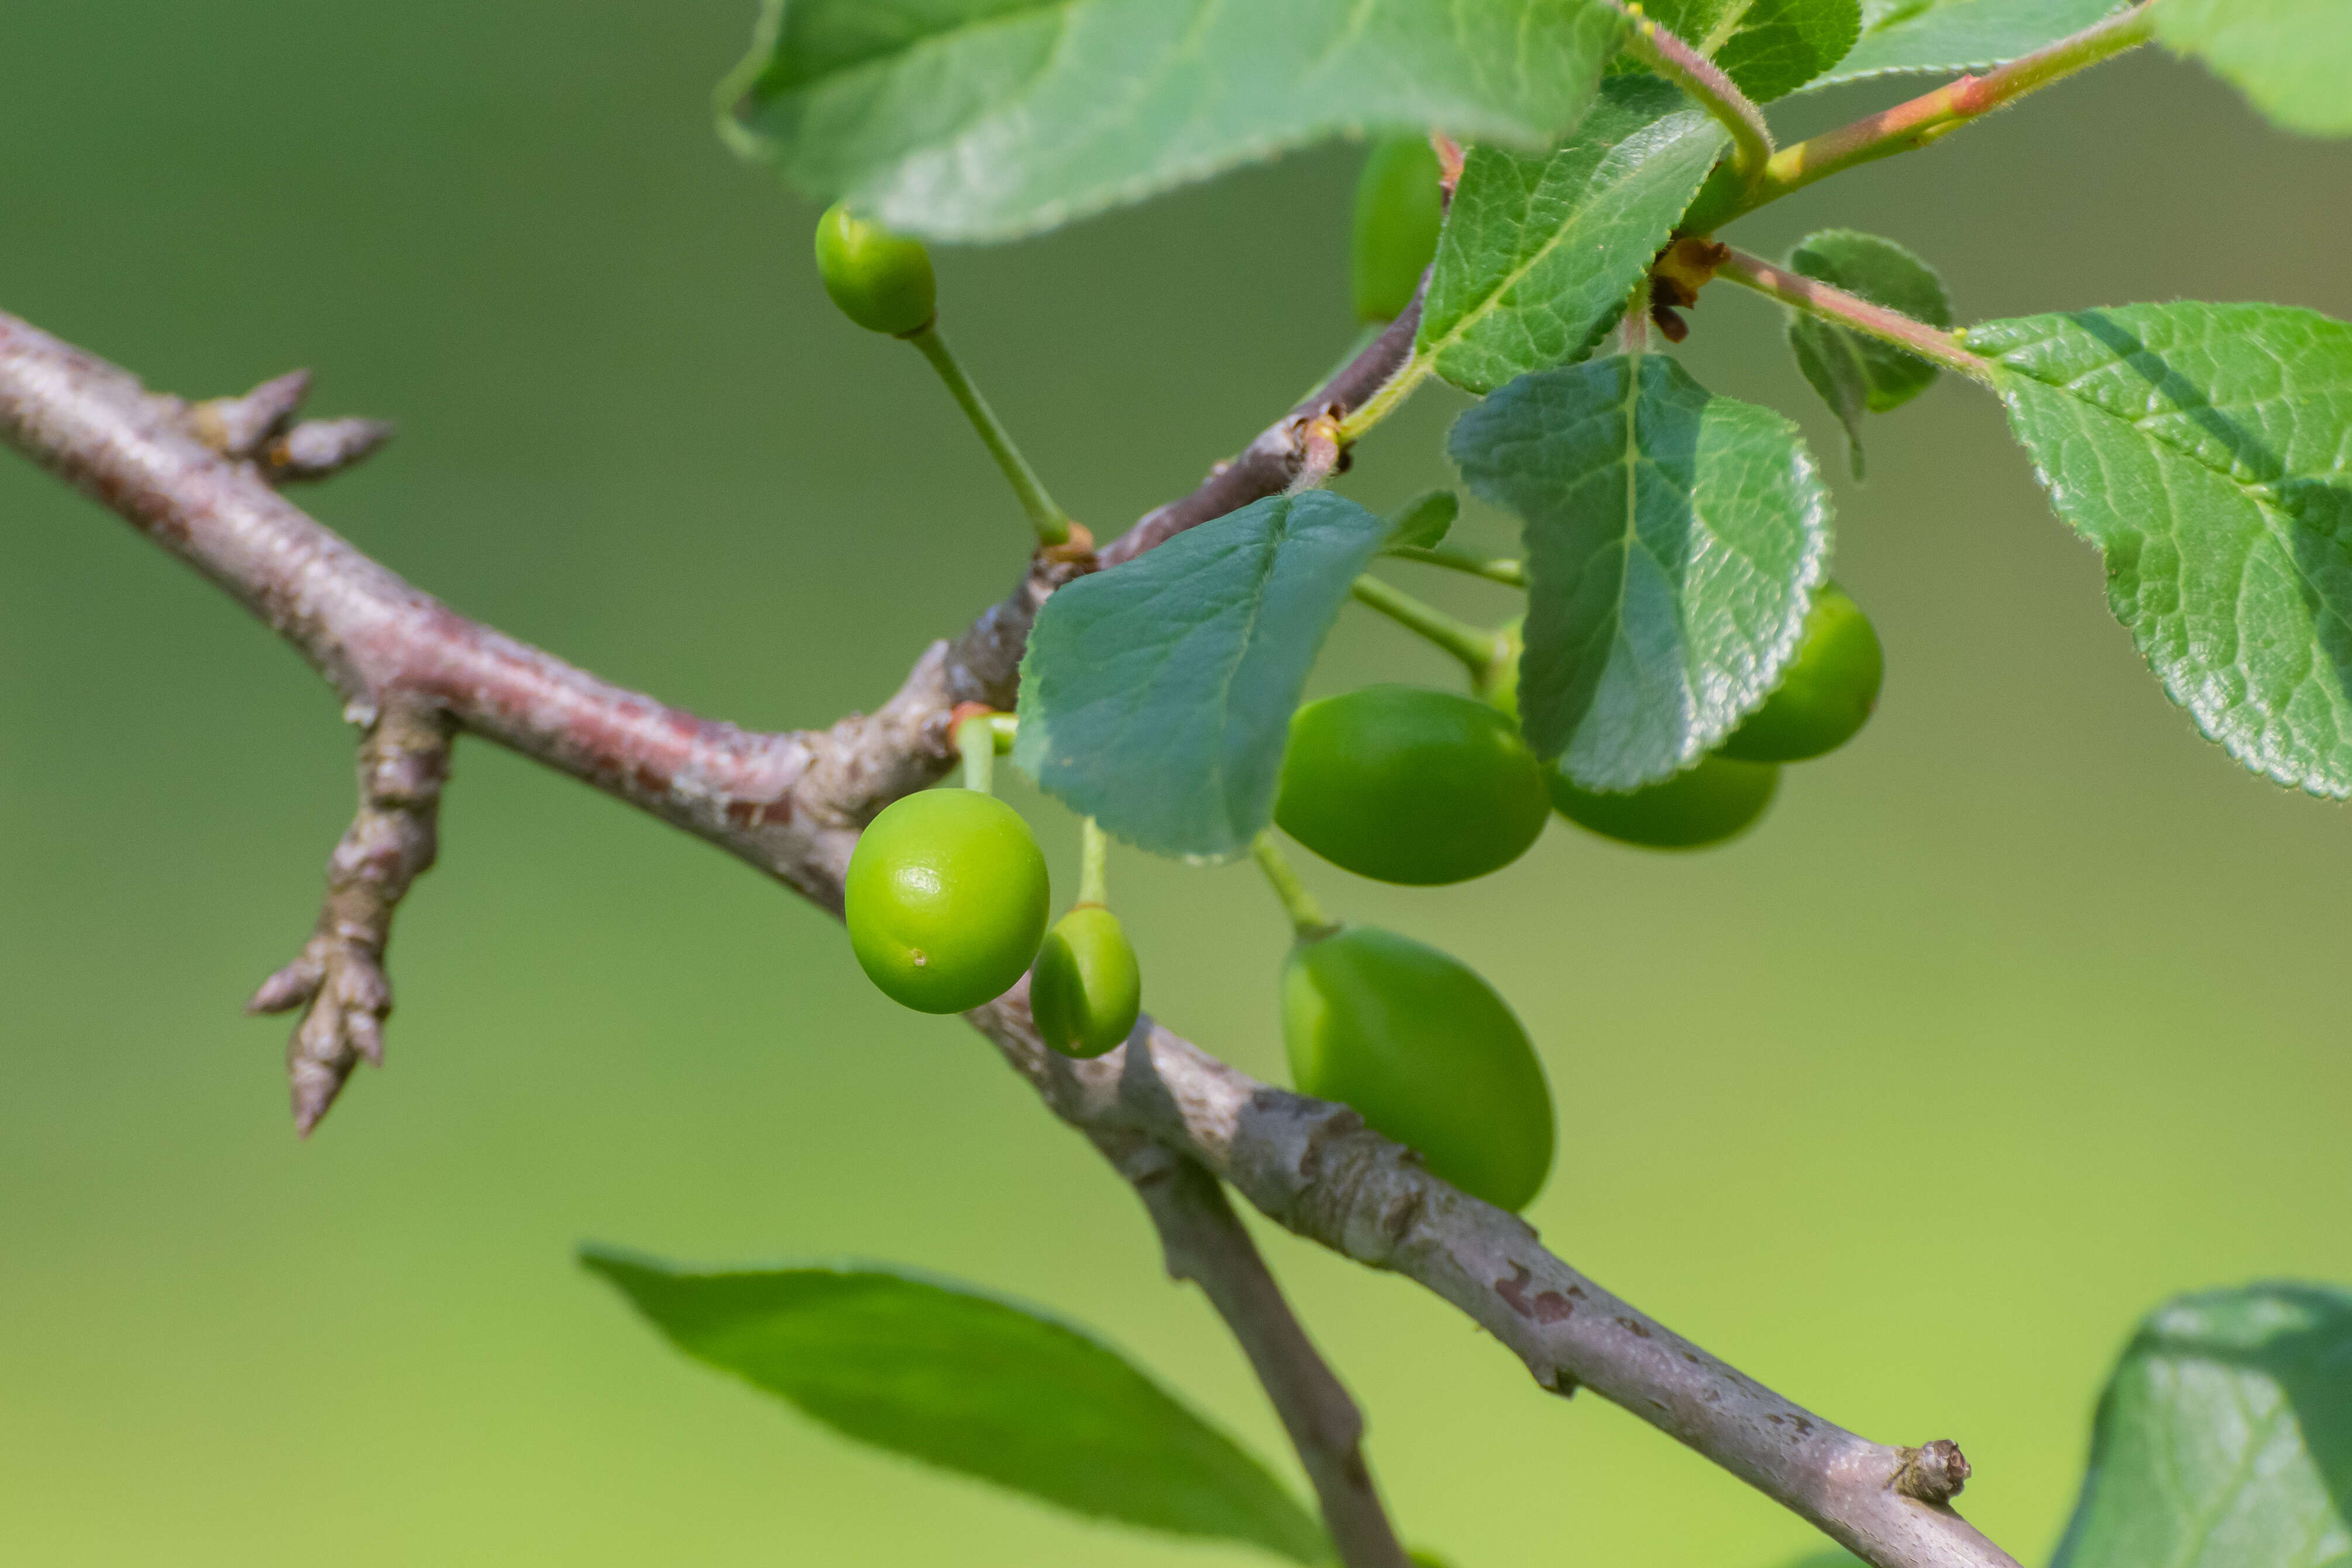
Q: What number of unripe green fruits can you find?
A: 8